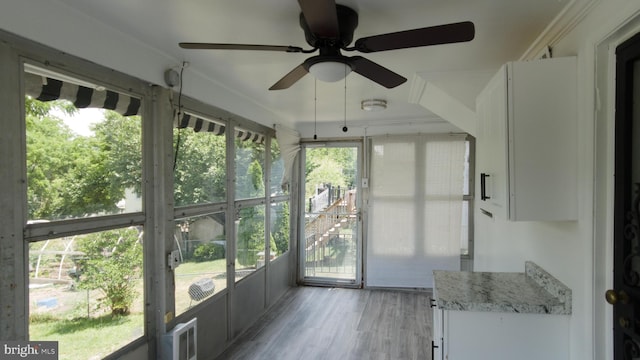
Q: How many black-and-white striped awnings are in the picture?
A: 3